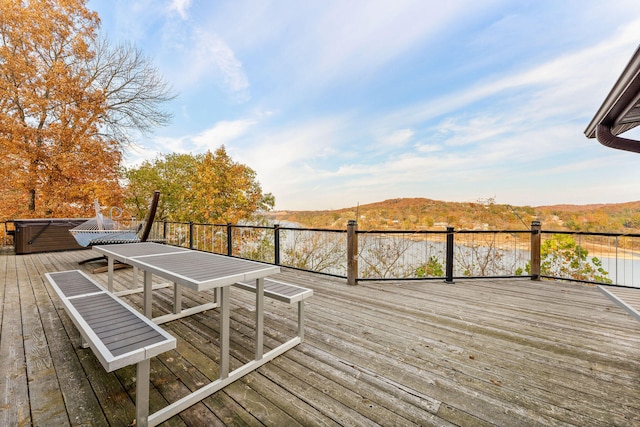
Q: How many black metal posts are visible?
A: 5